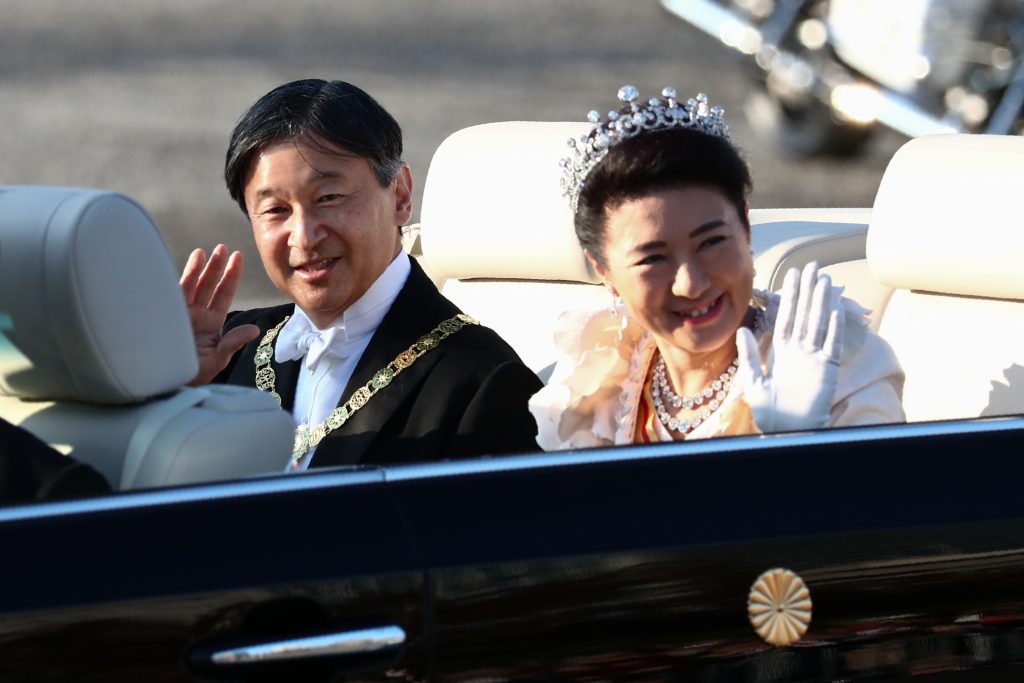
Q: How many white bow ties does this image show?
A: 1